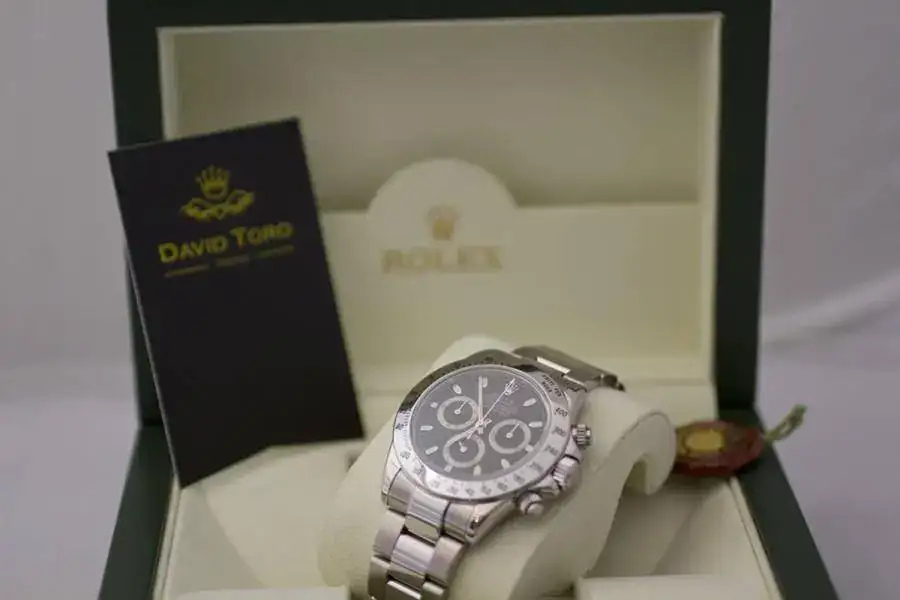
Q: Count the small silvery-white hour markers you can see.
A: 11